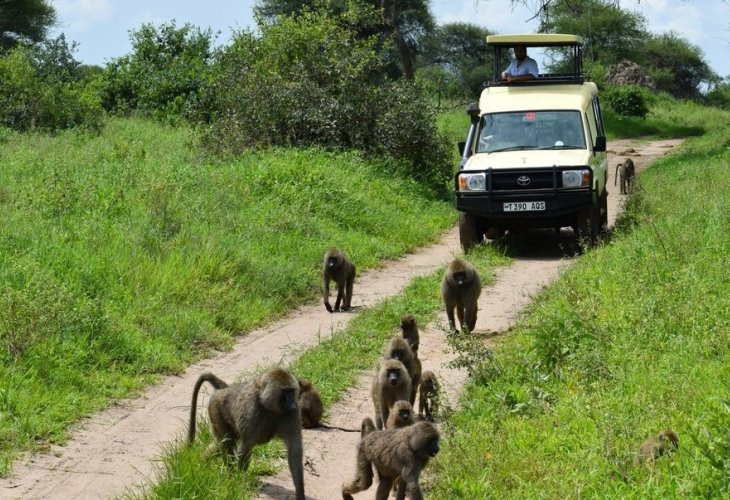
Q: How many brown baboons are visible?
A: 12